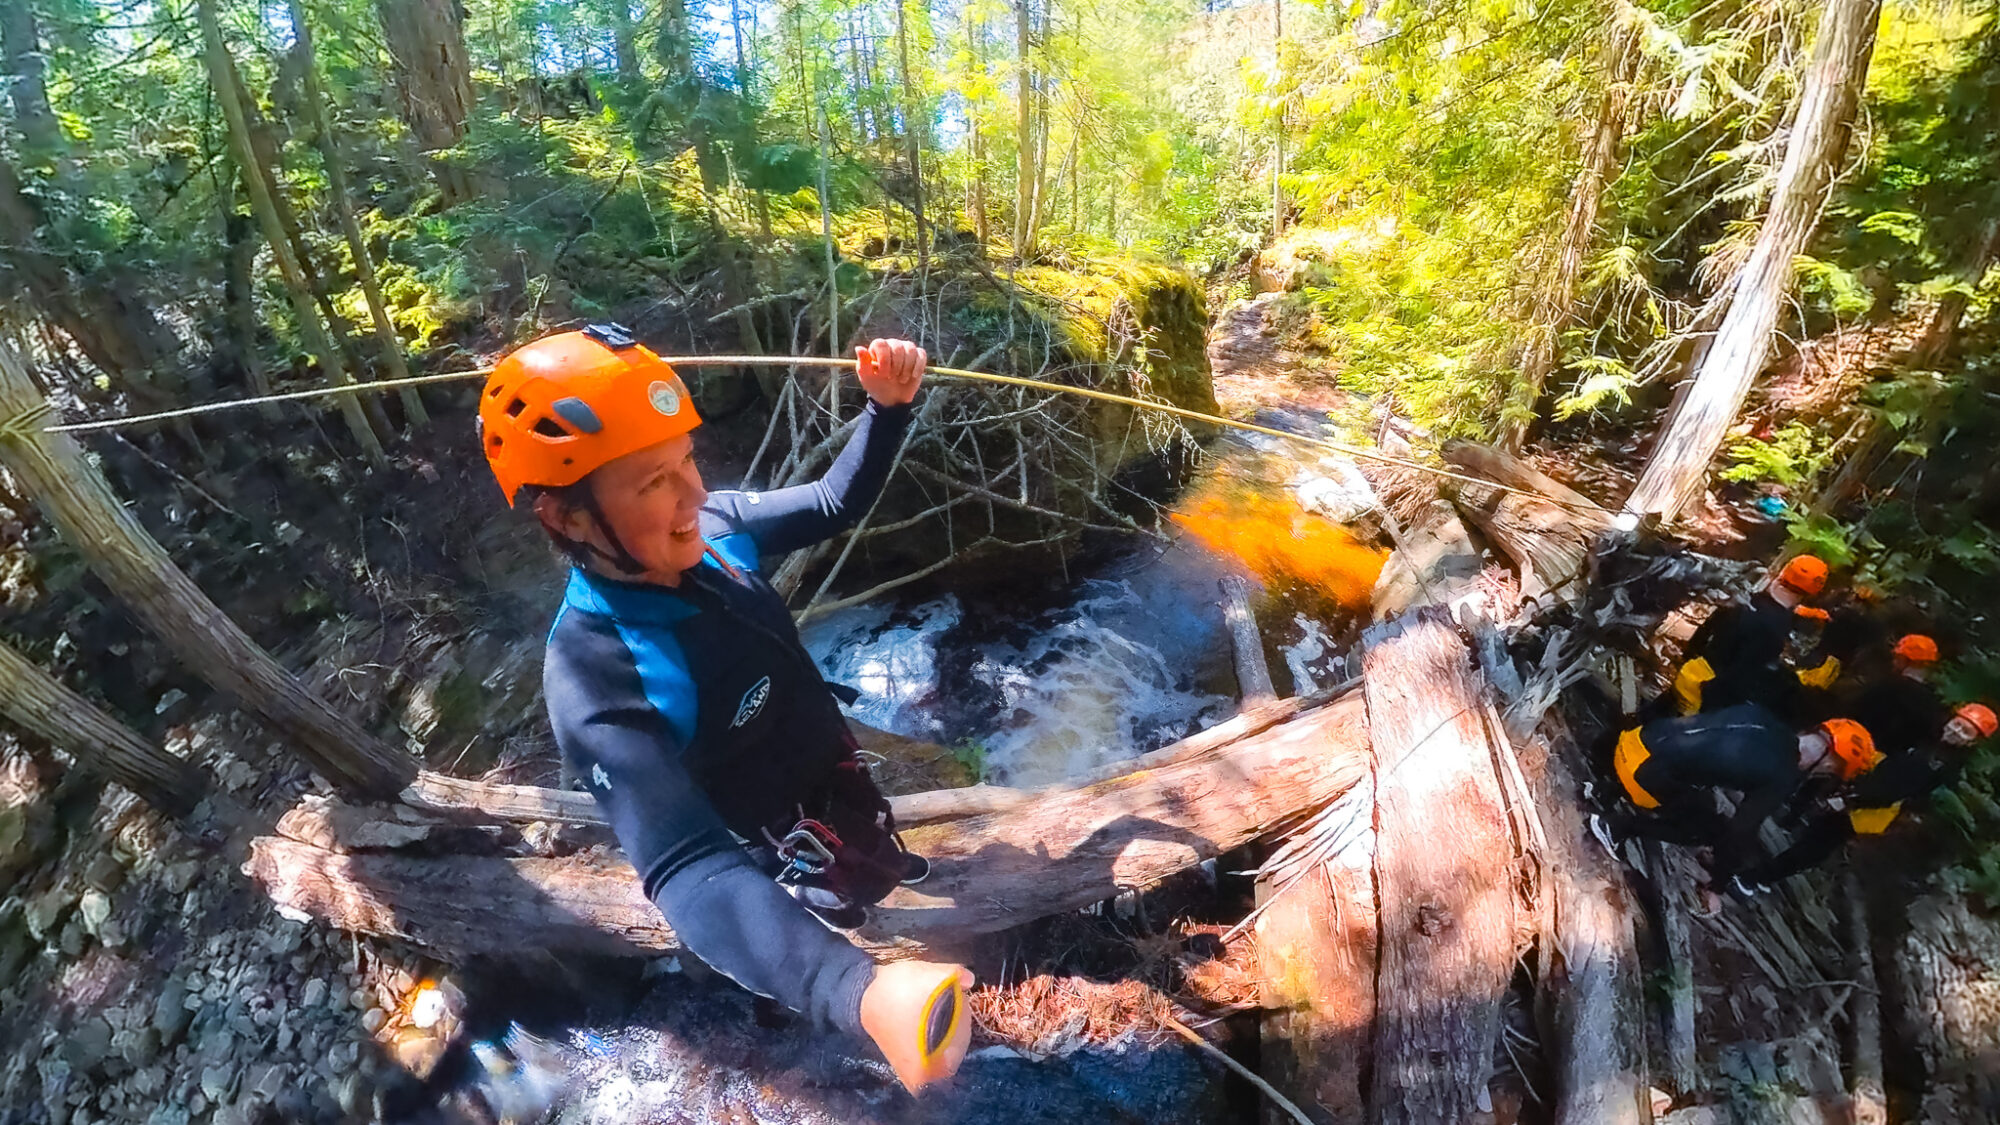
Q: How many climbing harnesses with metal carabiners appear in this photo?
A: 1